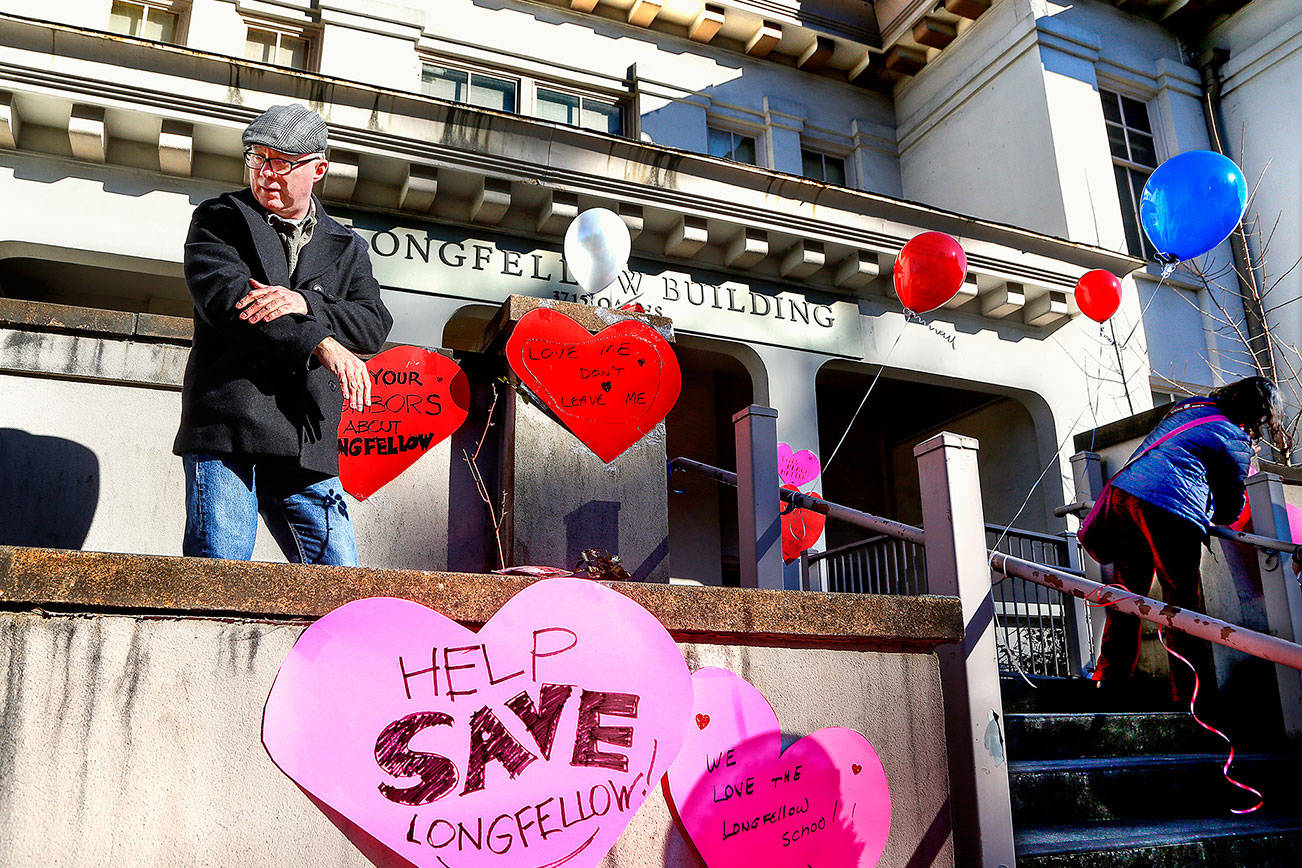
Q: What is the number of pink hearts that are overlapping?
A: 2